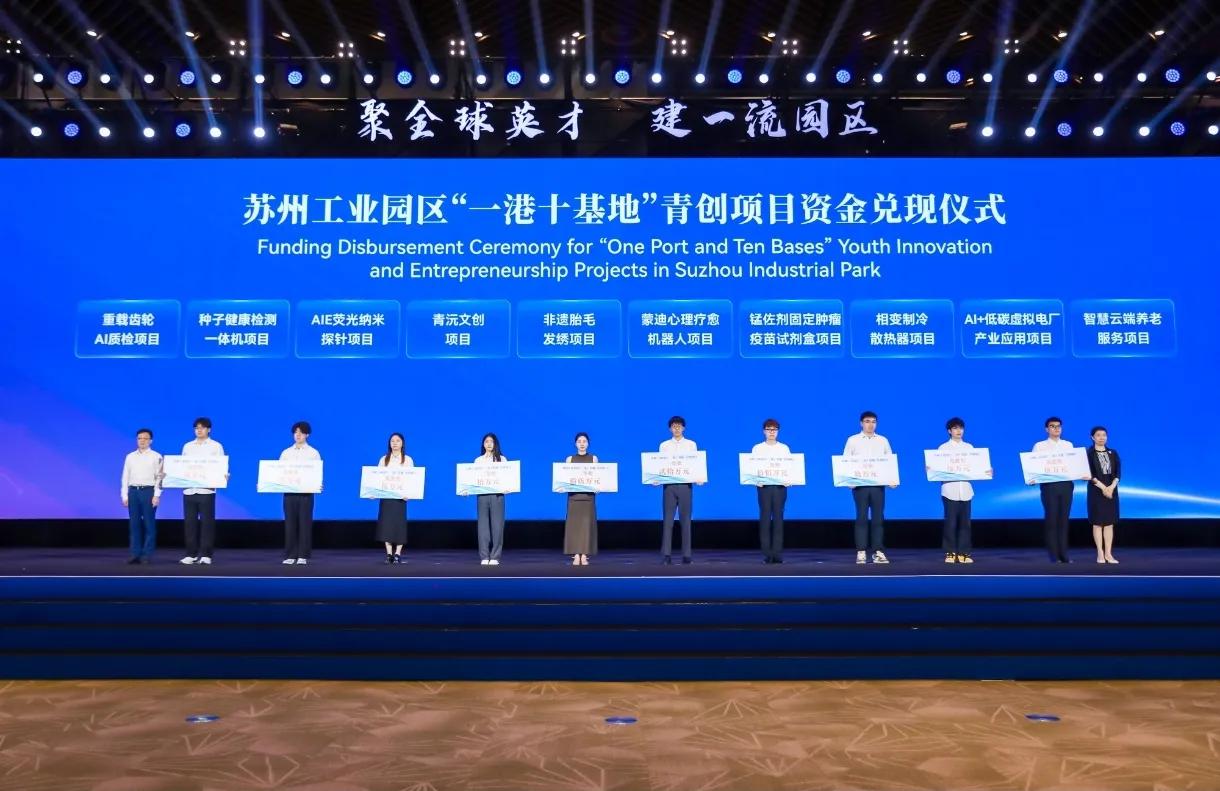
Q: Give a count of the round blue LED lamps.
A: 15